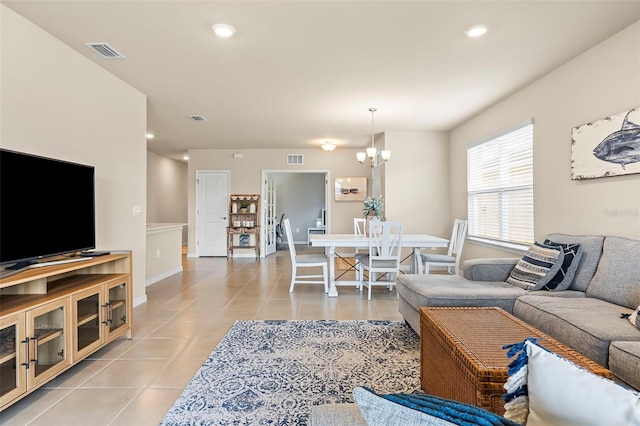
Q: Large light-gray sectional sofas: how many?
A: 1